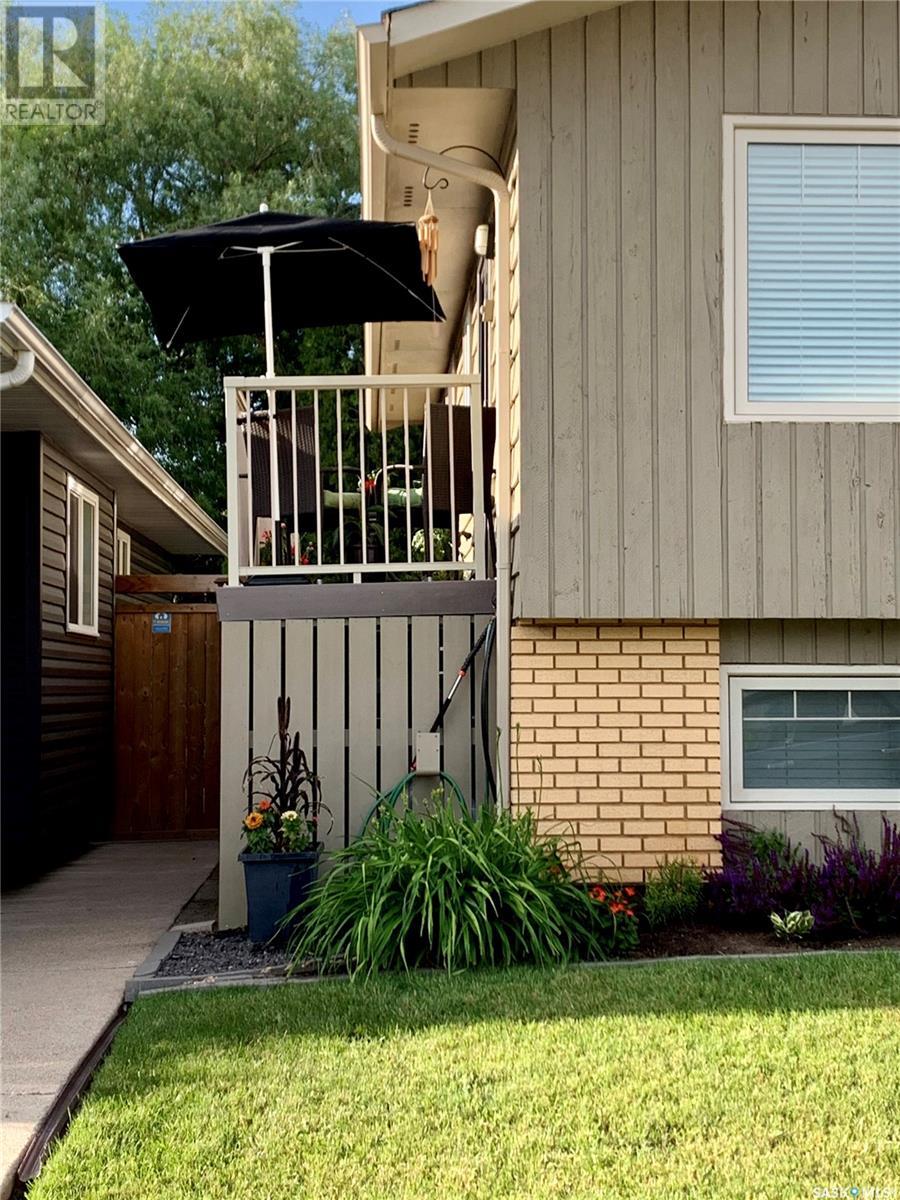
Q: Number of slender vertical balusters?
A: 10